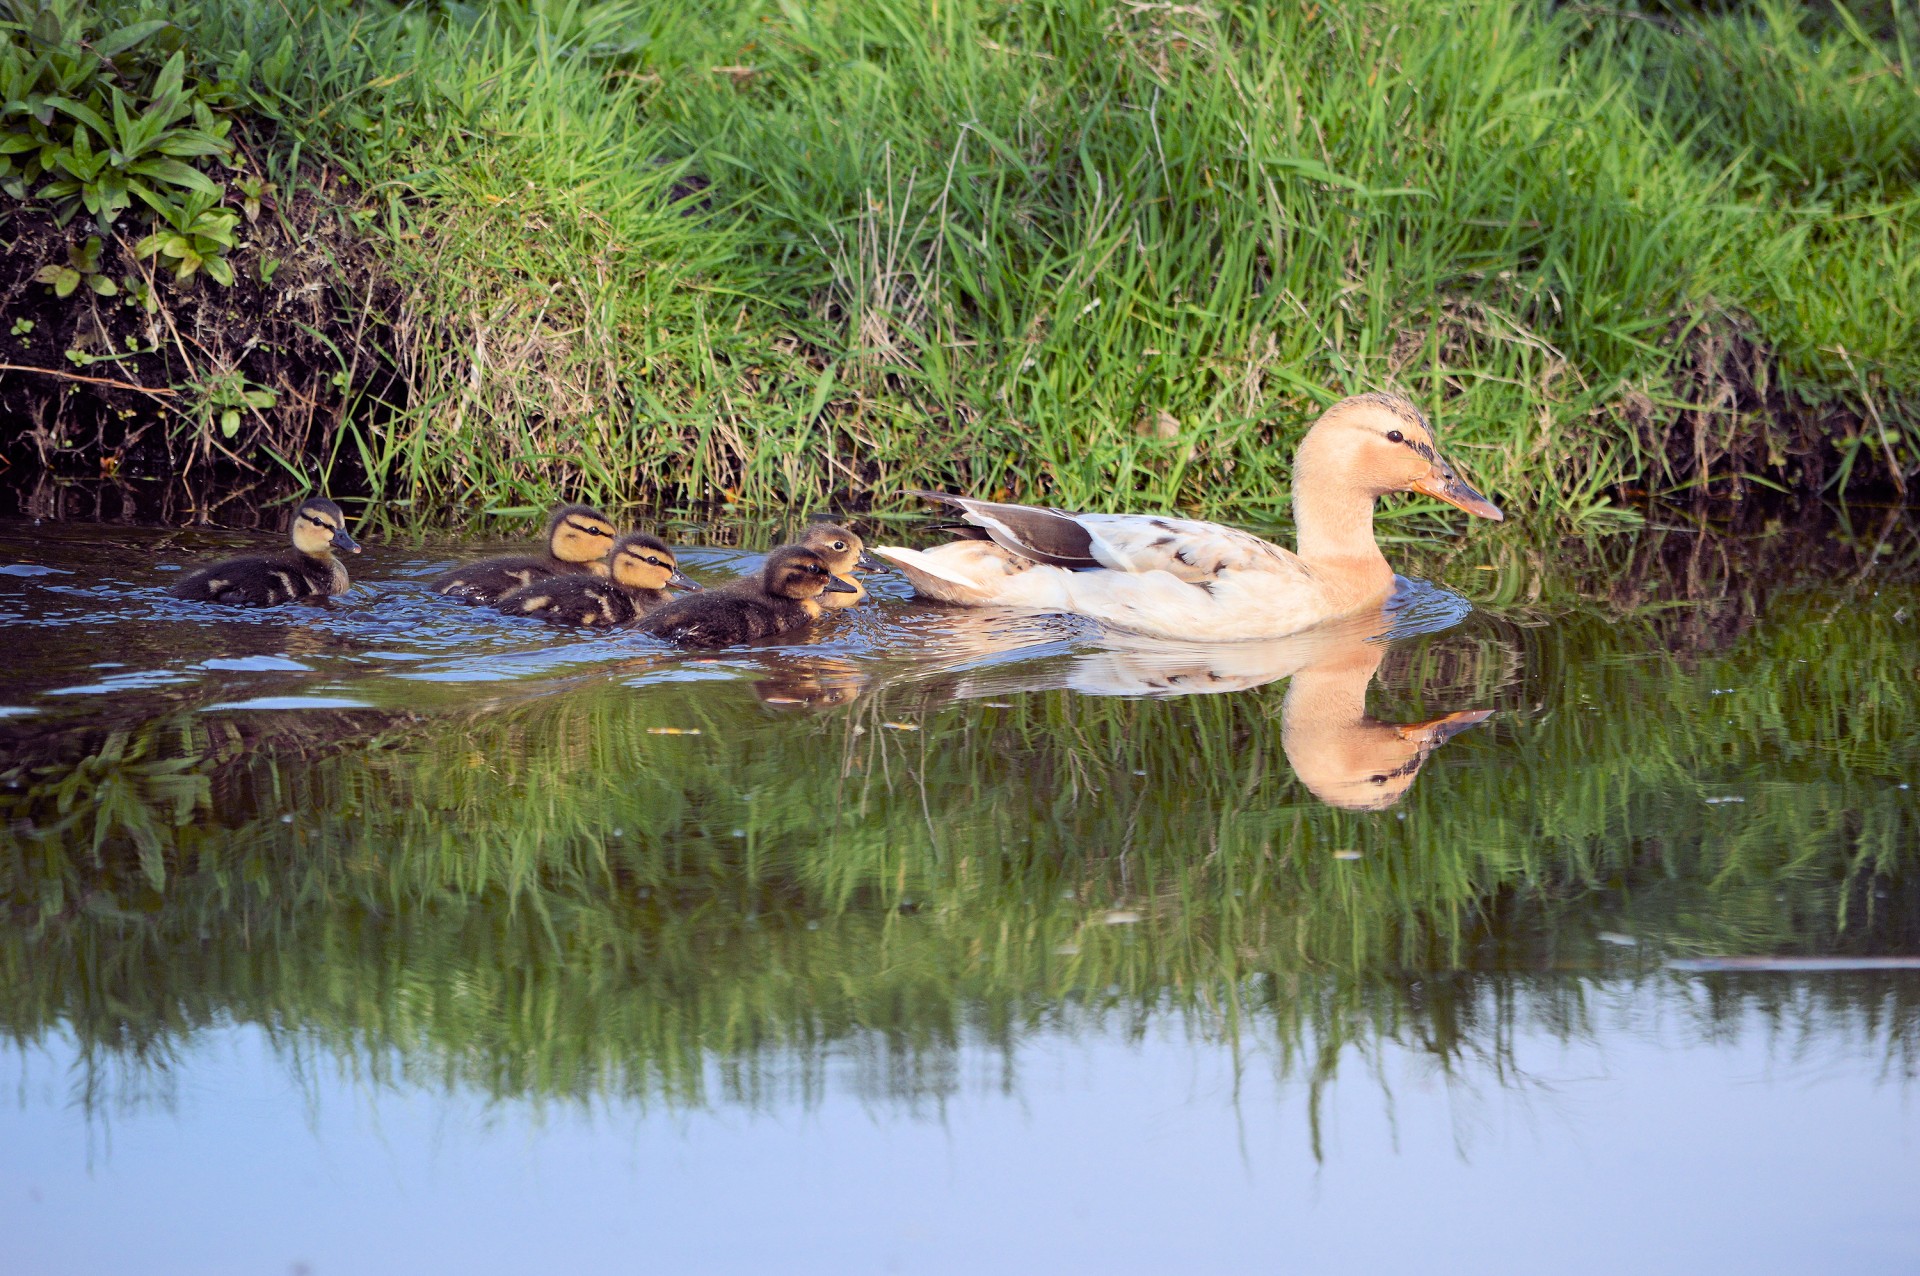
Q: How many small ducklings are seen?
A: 5